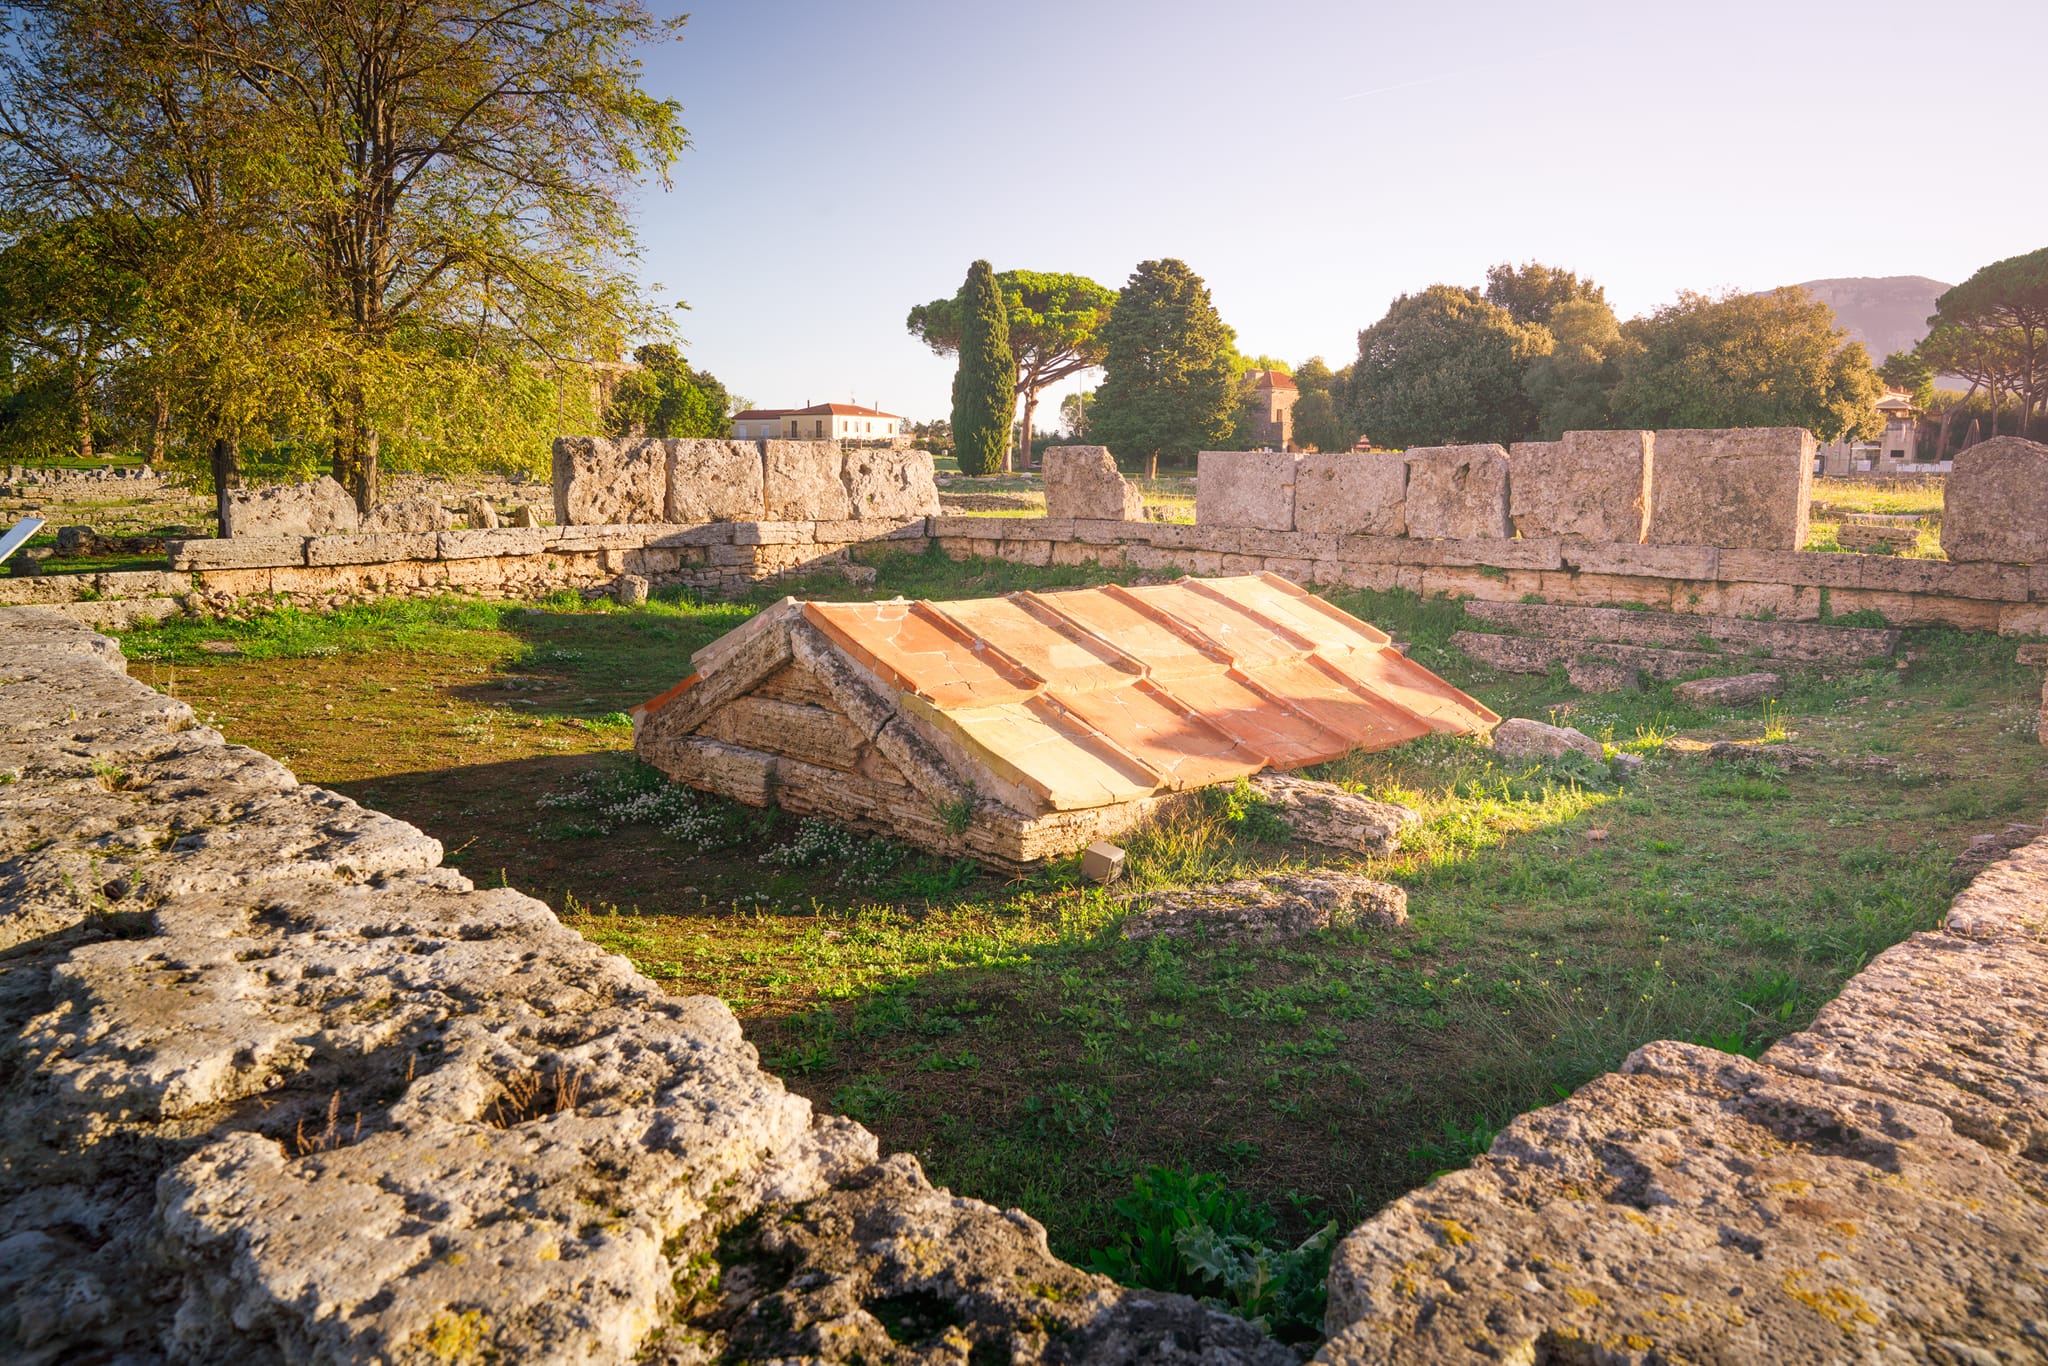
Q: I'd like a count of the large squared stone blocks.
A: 11